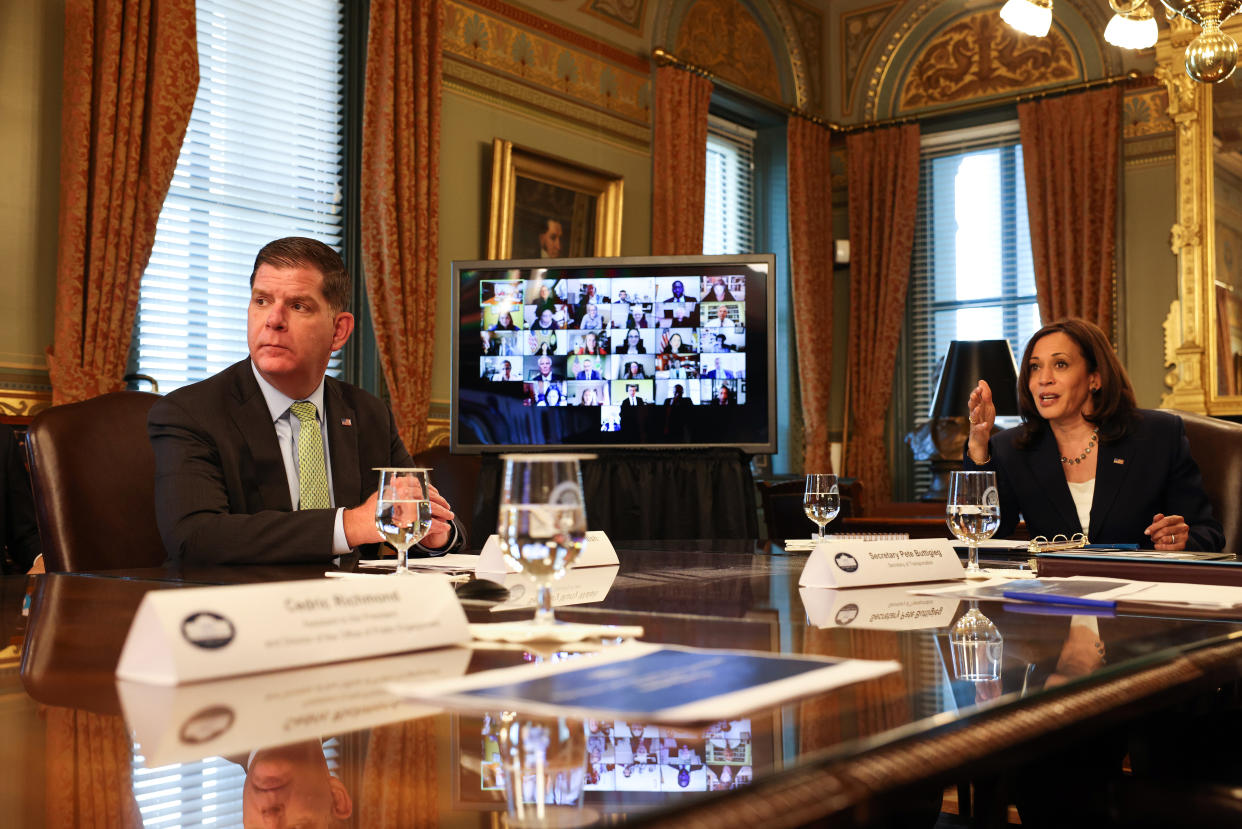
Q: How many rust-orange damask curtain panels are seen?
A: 6